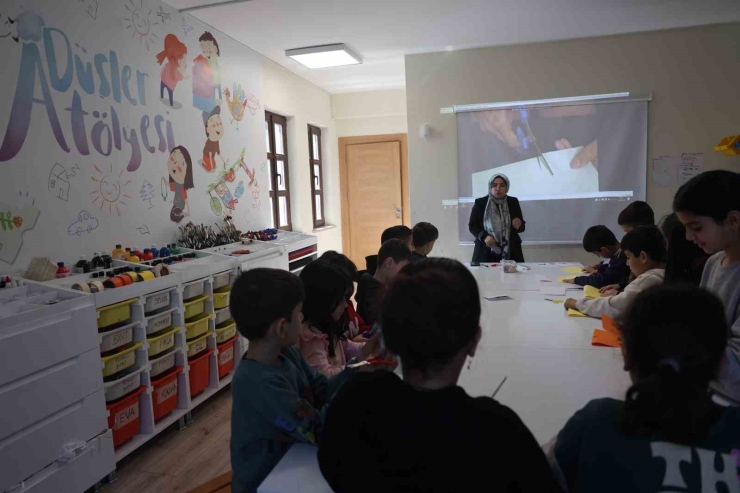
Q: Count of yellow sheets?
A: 4